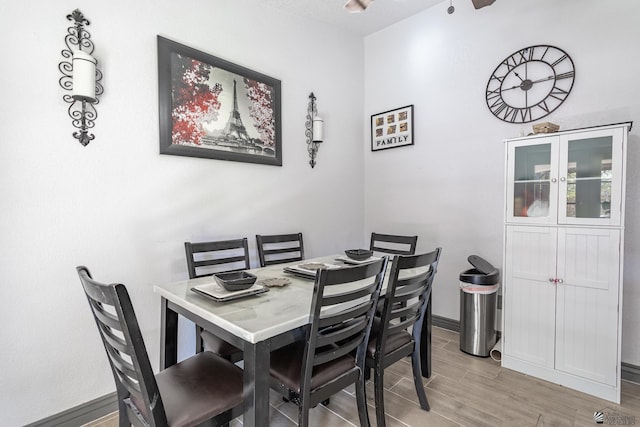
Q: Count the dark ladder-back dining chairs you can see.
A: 6